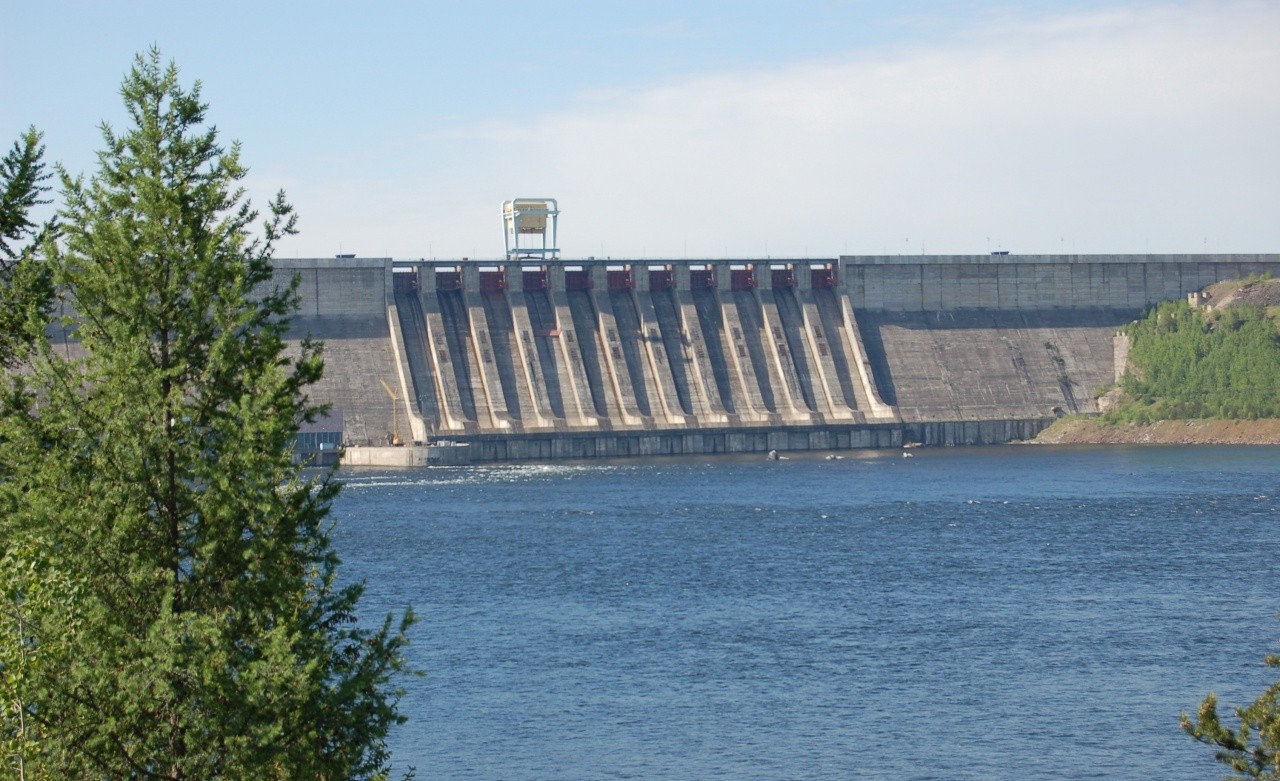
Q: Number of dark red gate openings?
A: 11